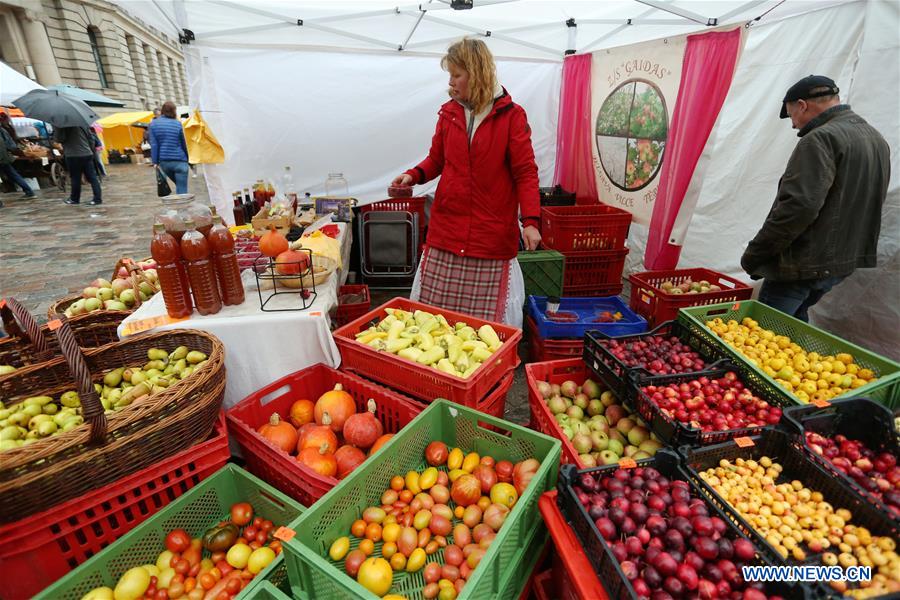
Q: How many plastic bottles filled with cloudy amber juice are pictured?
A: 3